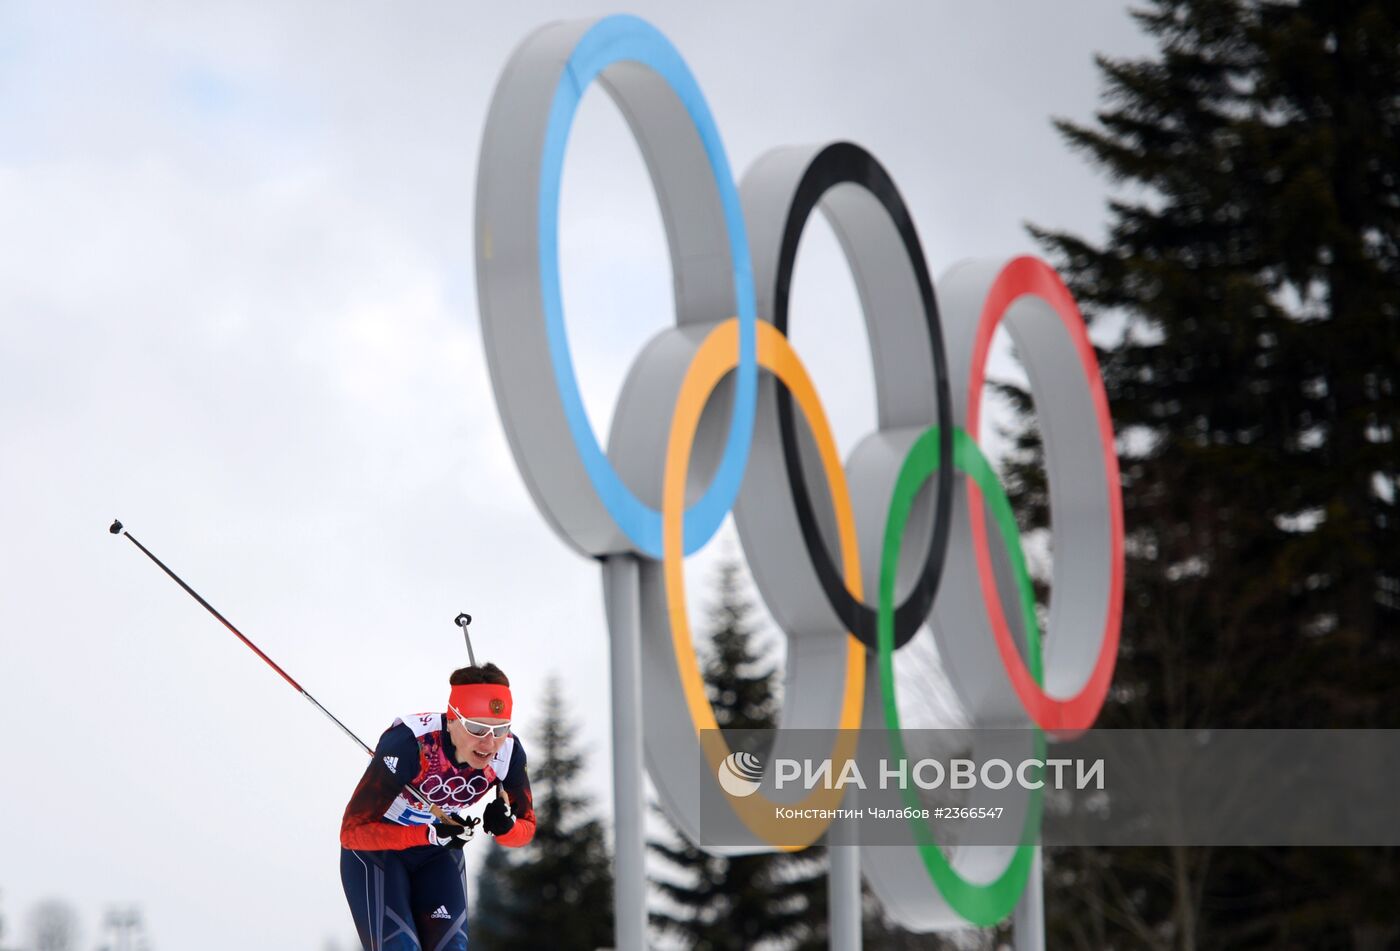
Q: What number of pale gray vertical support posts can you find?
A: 3